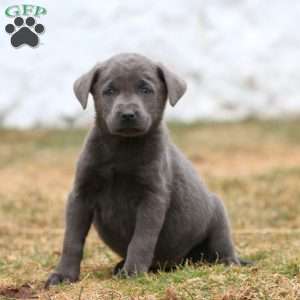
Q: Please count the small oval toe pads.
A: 4